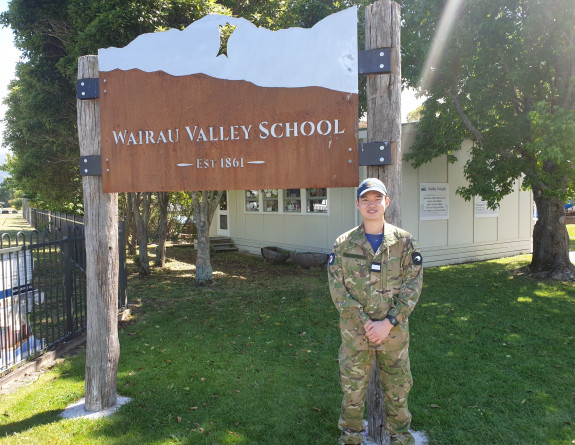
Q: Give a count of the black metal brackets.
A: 4